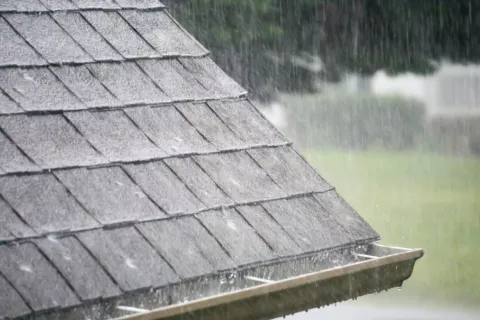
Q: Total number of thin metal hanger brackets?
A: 3